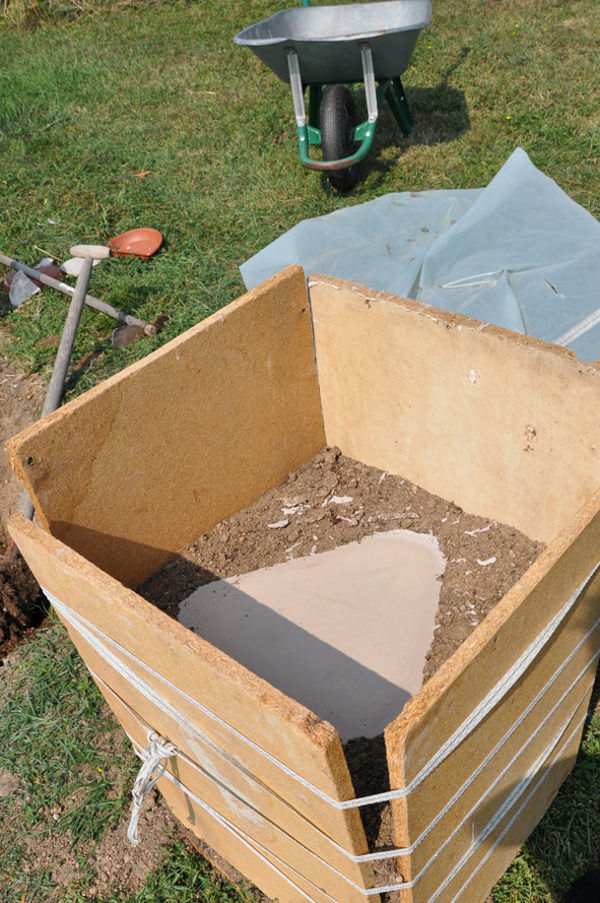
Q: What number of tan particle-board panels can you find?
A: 4